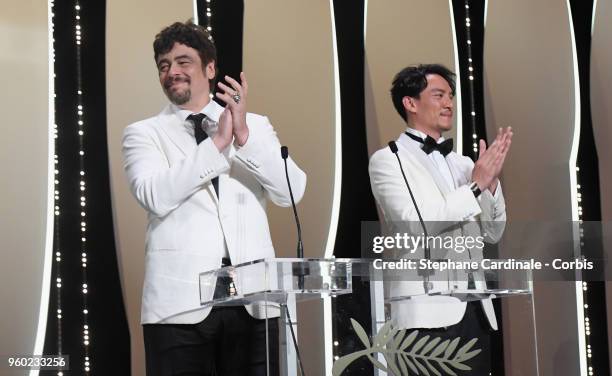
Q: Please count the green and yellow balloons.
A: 0